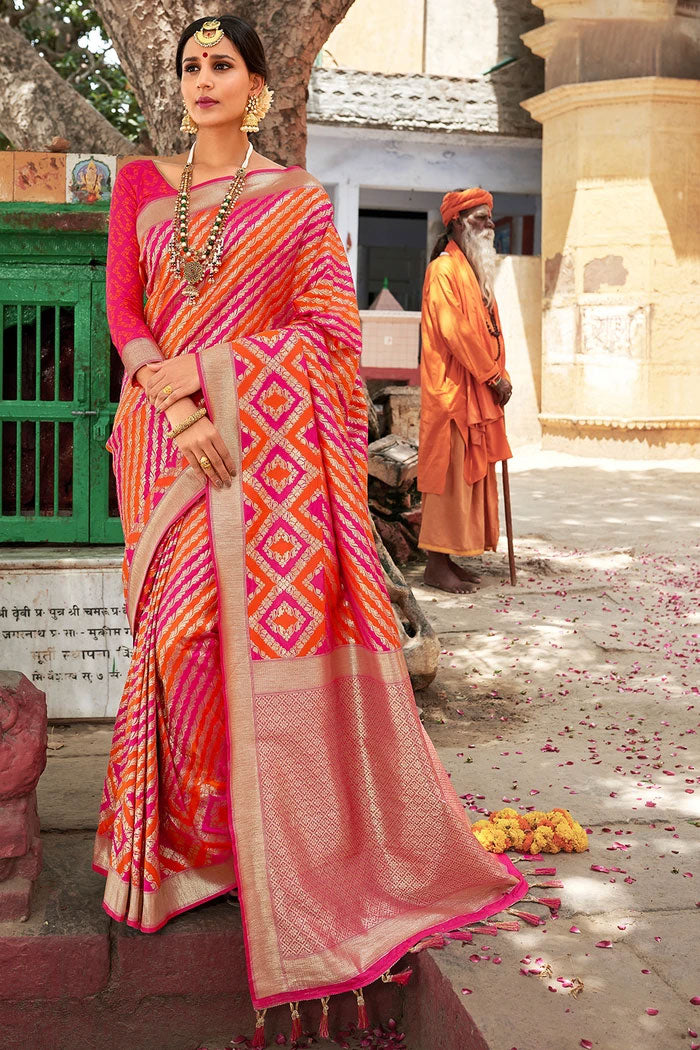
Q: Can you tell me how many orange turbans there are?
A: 1